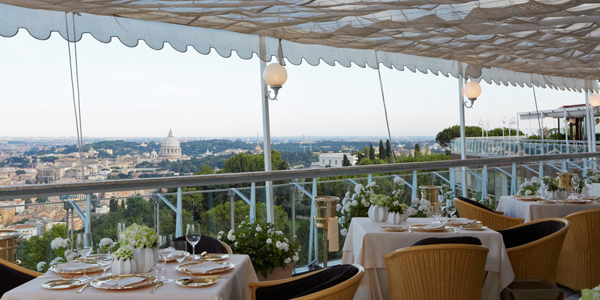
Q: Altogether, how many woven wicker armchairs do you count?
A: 7